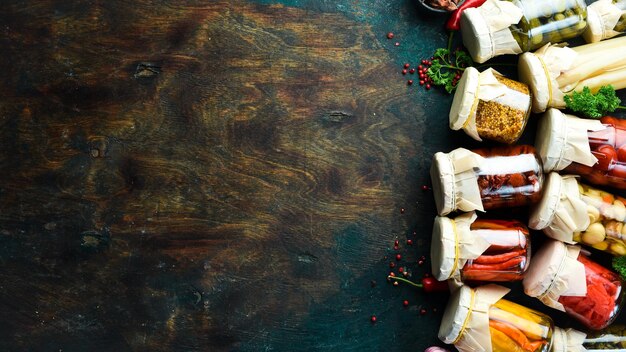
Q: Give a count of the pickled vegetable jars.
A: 11